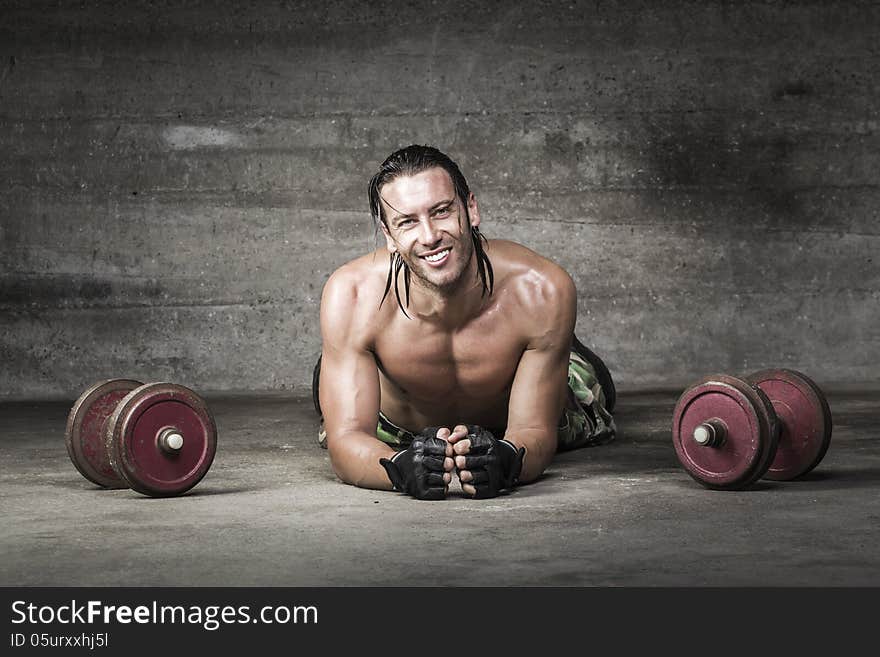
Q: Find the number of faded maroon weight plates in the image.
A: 4